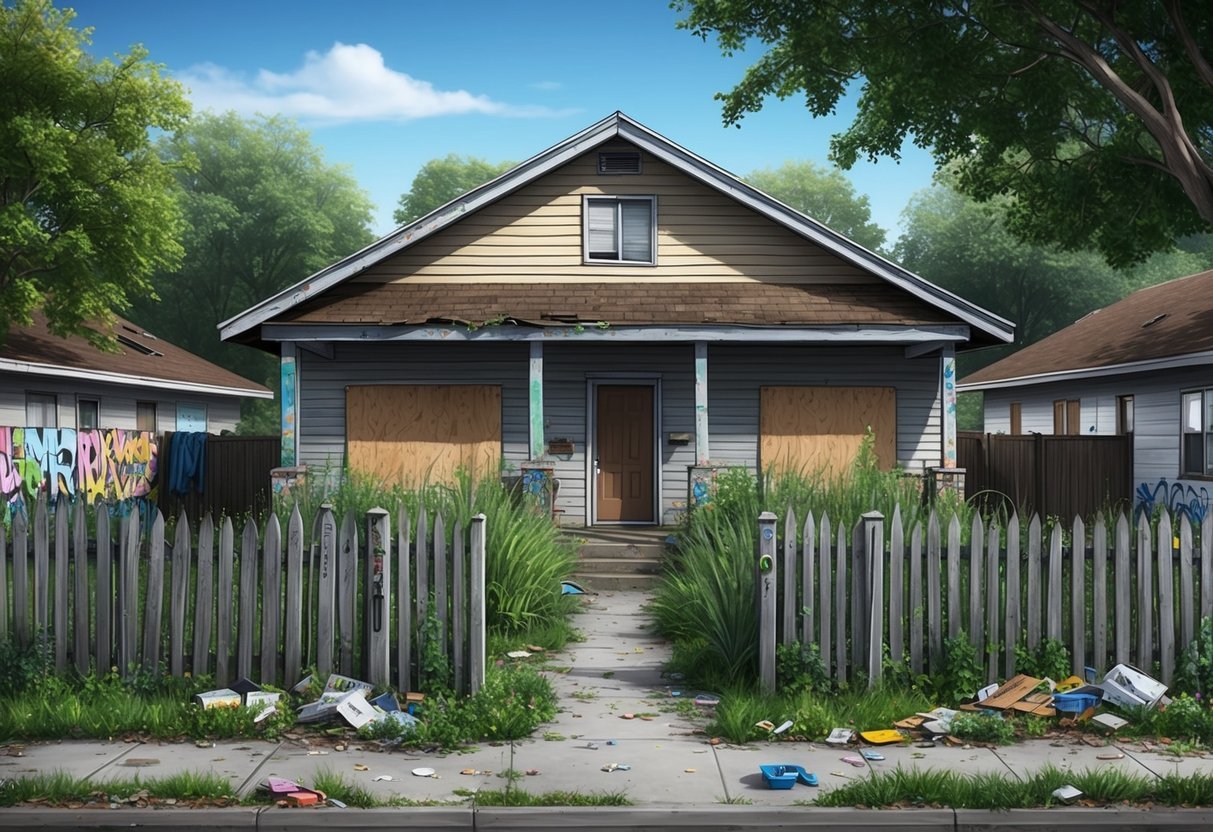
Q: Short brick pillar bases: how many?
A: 4